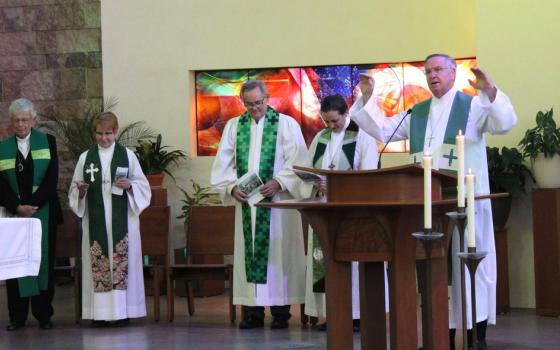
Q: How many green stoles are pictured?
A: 5